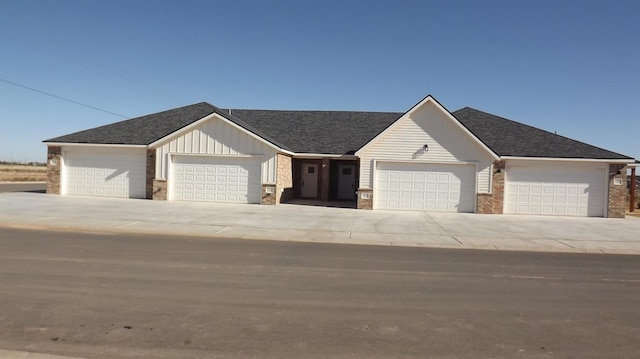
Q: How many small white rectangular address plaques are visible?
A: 4